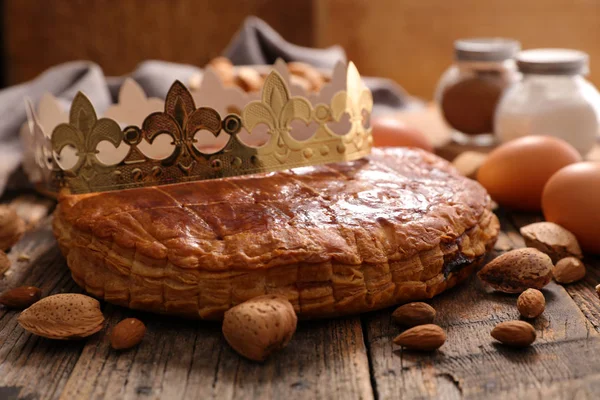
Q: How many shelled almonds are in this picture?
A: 7